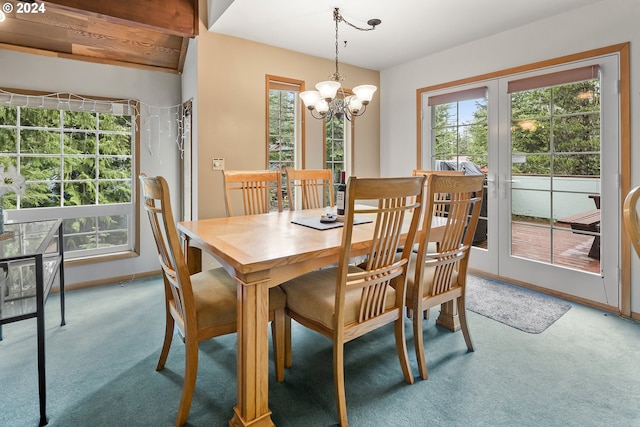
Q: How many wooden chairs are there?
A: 6